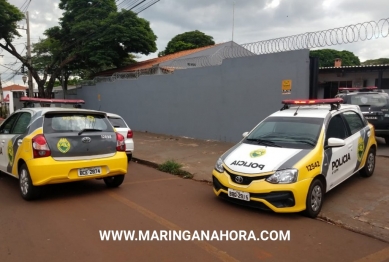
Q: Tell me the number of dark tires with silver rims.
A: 3